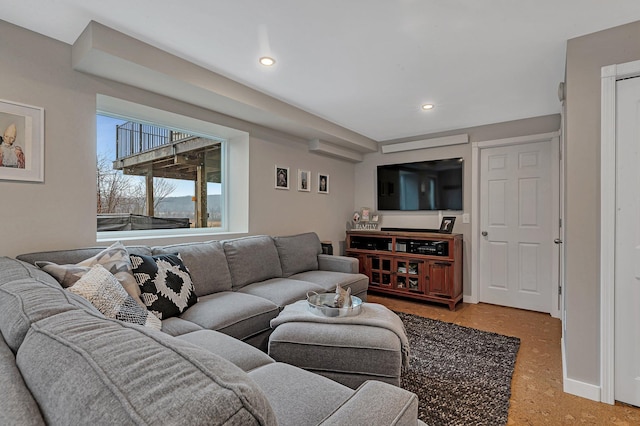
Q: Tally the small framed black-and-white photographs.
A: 3